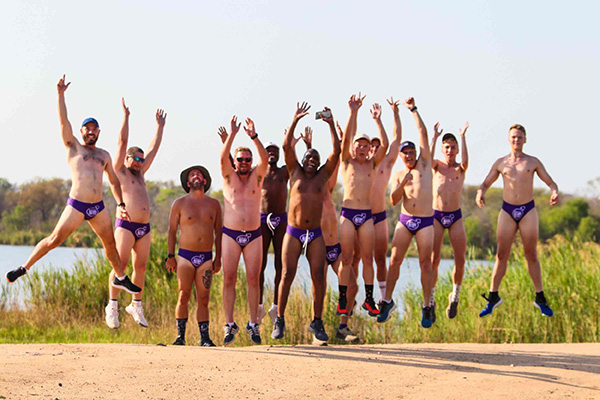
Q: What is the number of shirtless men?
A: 12